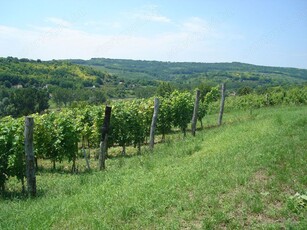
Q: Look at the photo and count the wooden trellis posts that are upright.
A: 5